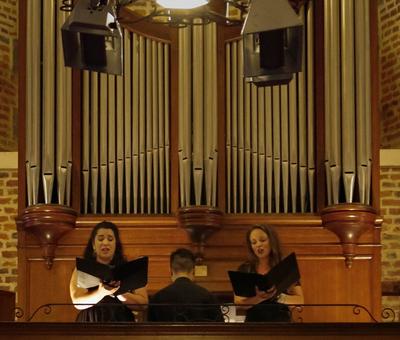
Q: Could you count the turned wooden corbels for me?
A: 3